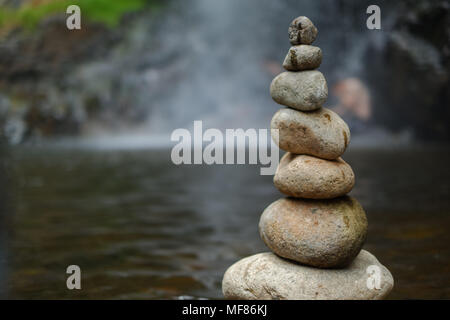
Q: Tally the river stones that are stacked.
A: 7